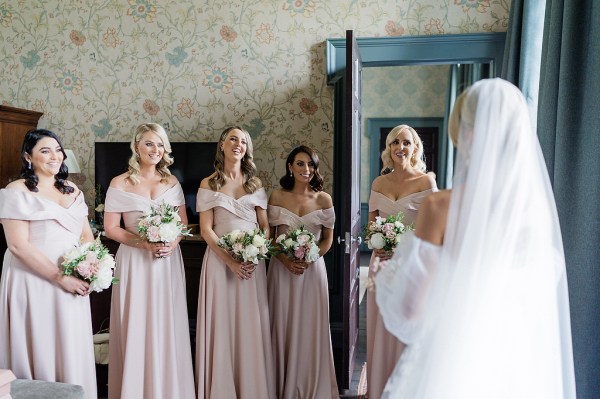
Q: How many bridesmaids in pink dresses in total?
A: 5